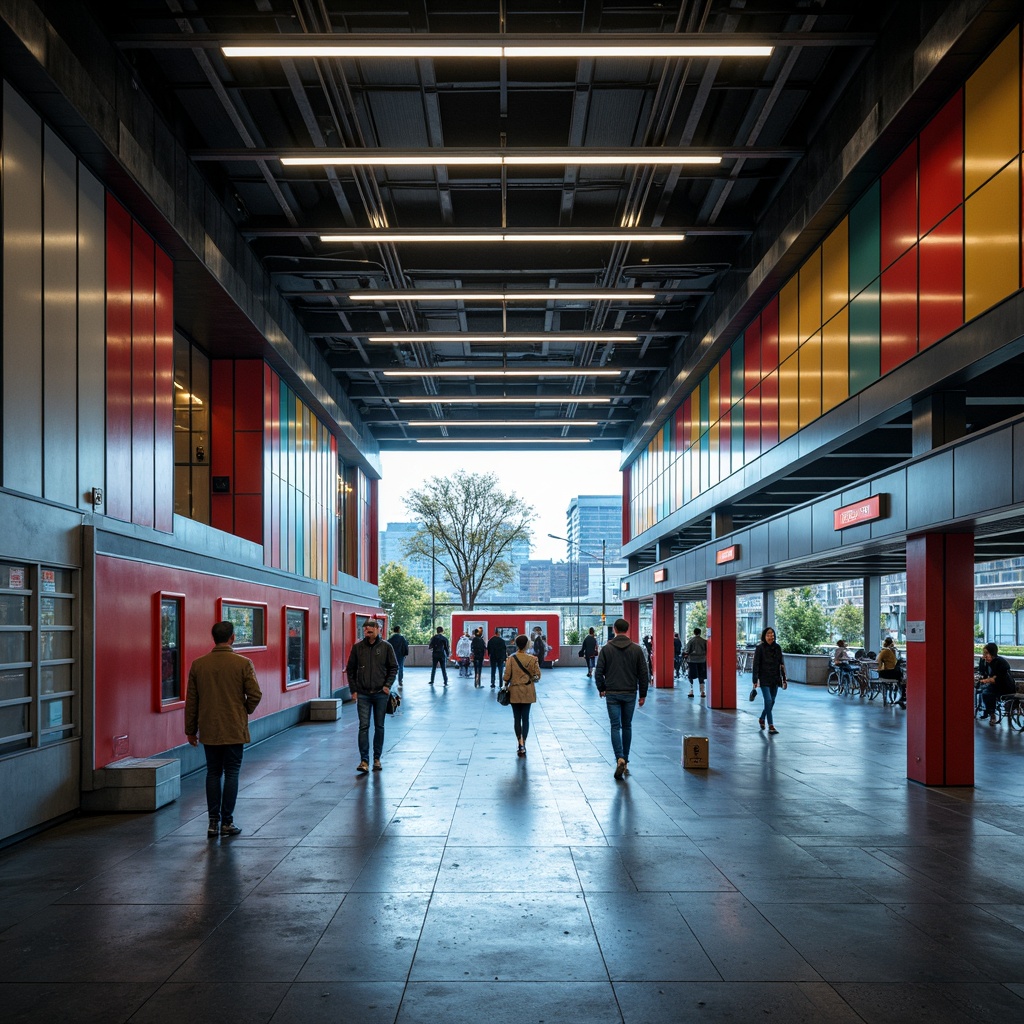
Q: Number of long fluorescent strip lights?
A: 9